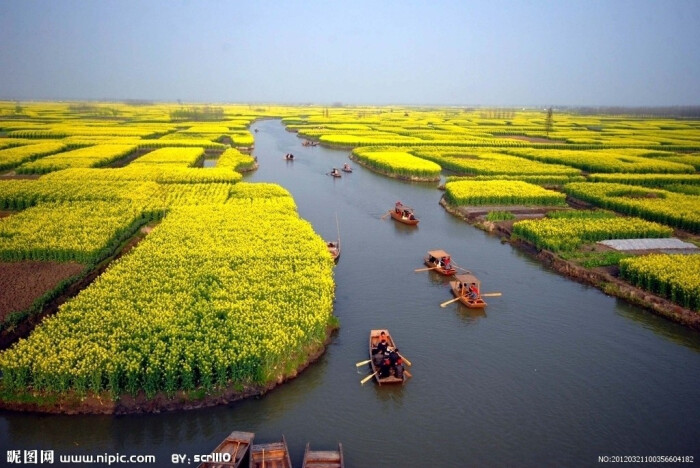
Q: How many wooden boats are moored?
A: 3